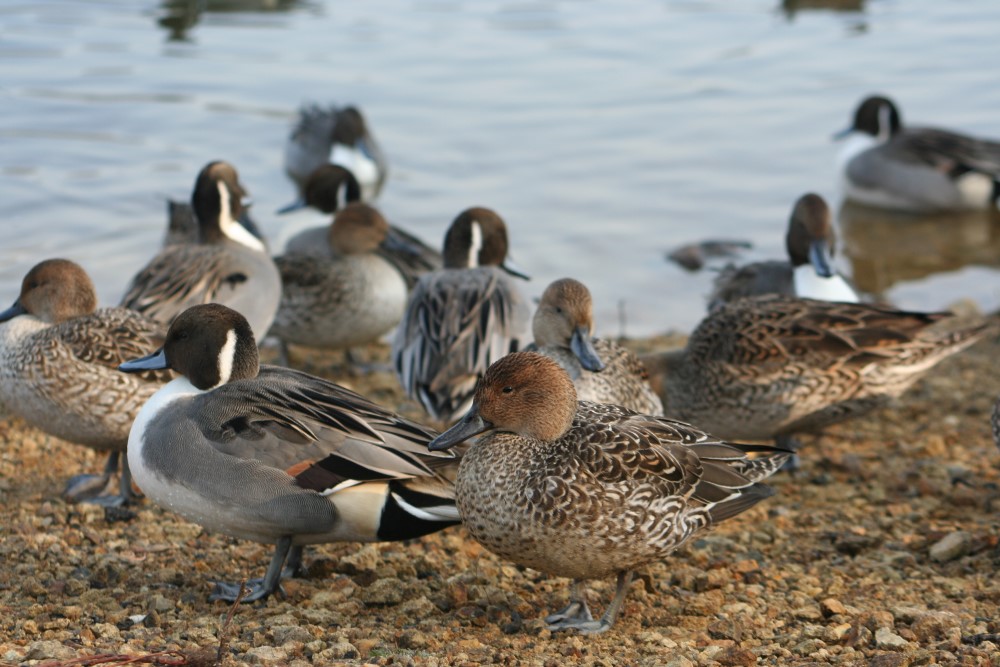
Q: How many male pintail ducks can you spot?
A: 7